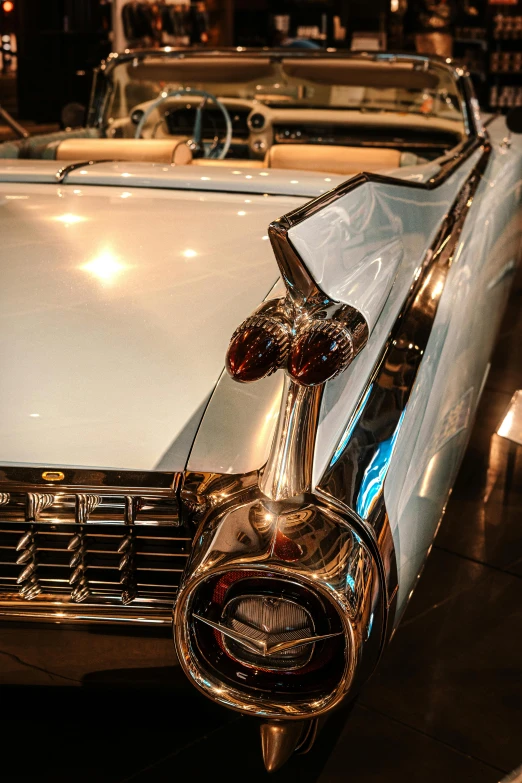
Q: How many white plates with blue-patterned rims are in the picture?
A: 0